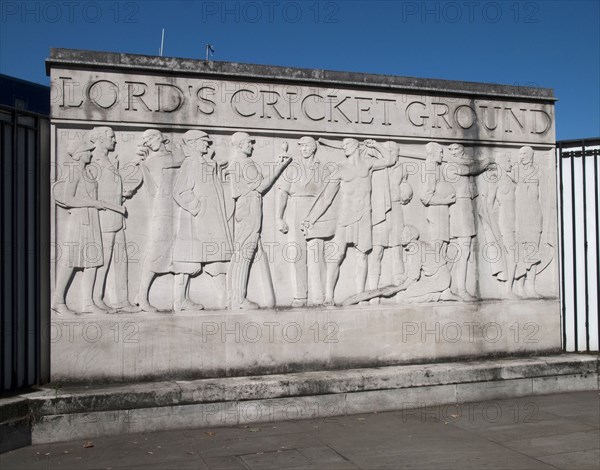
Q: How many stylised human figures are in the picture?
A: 13